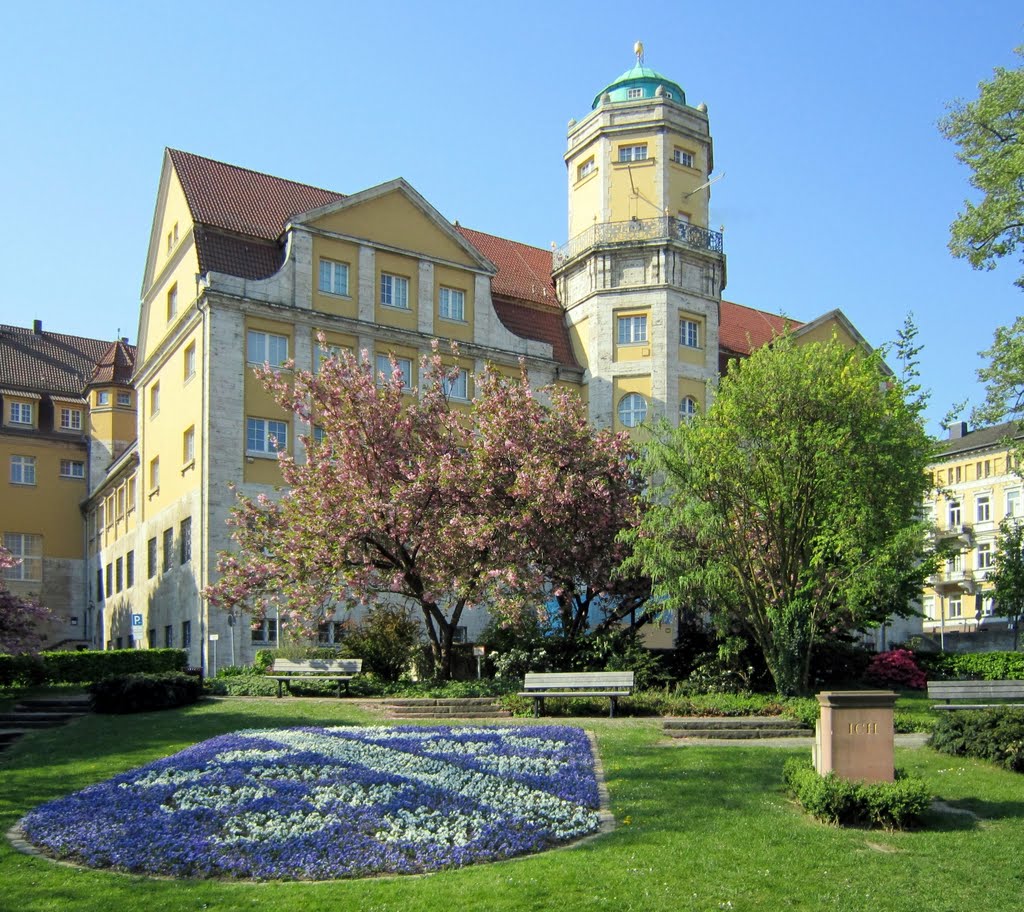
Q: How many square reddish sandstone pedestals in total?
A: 1